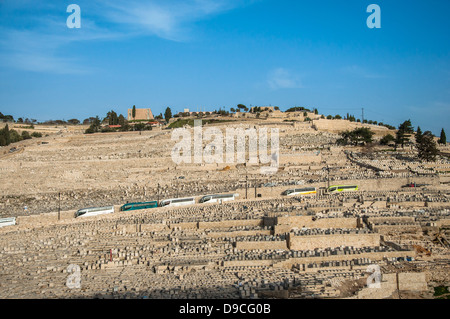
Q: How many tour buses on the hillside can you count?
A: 7